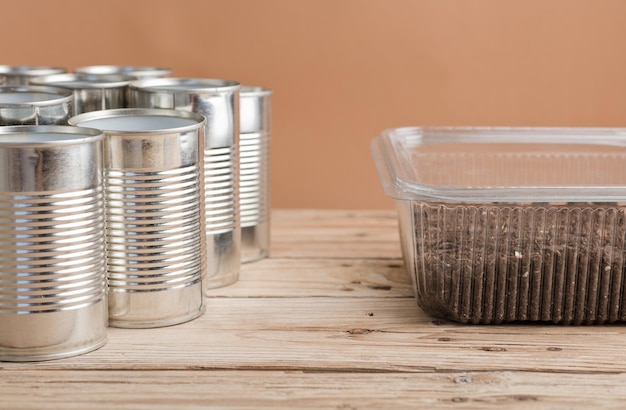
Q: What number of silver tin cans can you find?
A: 8